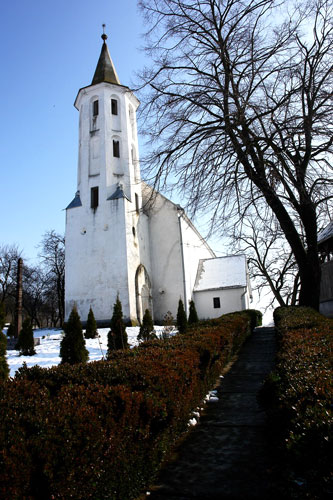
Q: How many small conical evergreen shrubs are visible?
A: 8